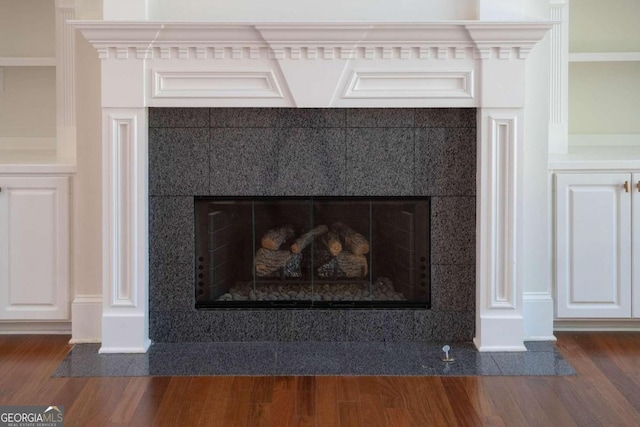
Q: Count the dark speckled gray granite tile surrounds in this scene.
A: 1